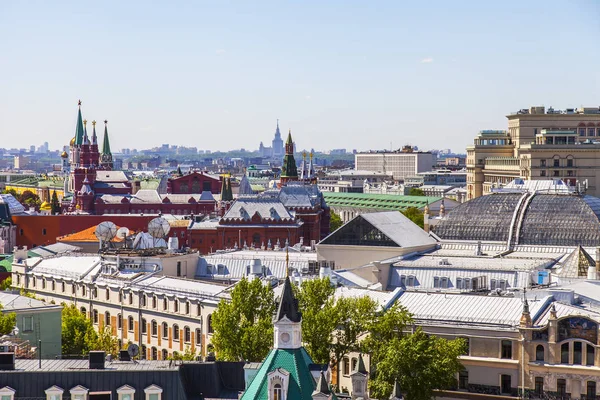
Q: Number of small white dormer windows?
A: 5